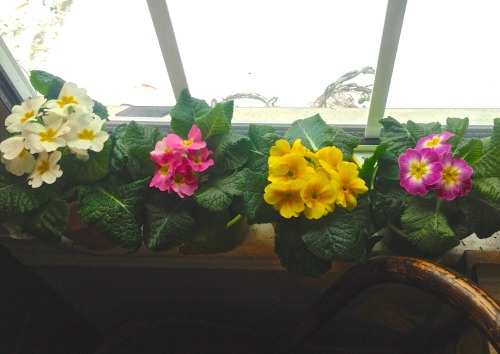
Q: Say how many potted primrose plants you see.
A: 4